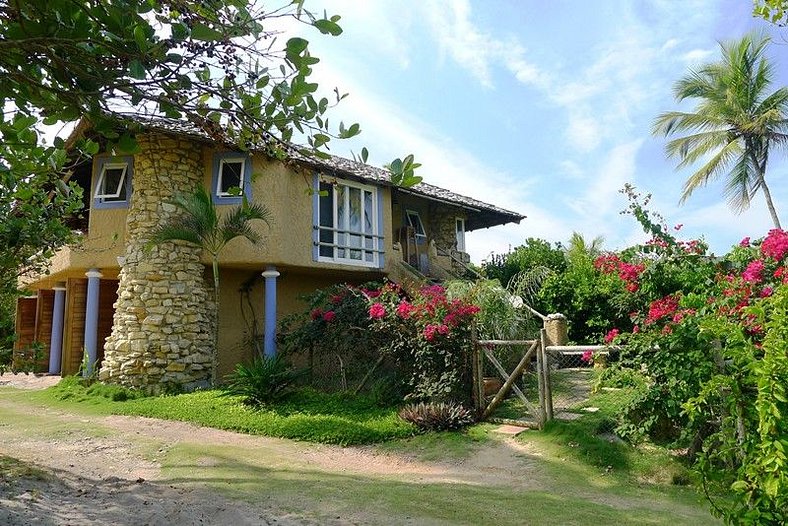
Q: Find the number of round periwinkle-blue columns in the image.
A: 3